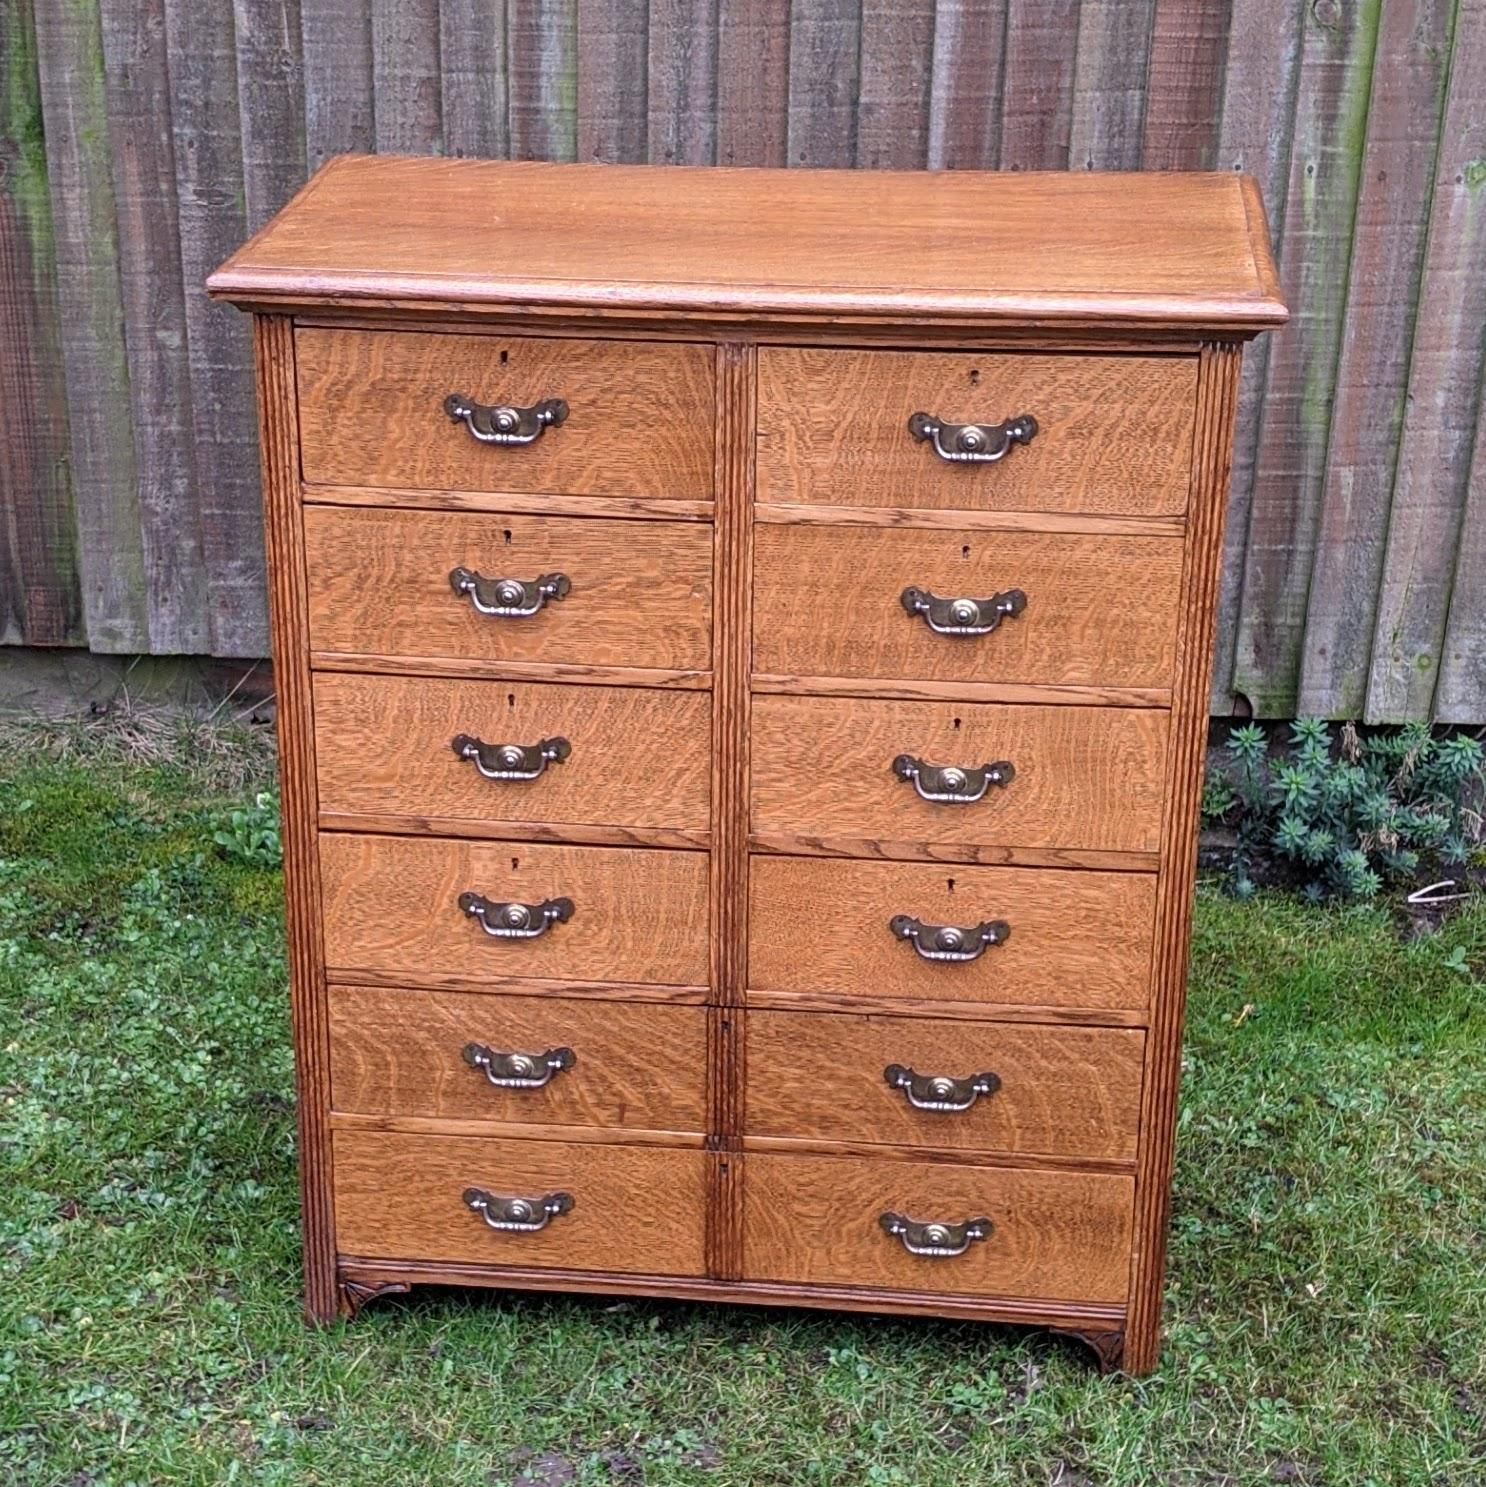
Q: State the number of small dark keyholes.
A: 10